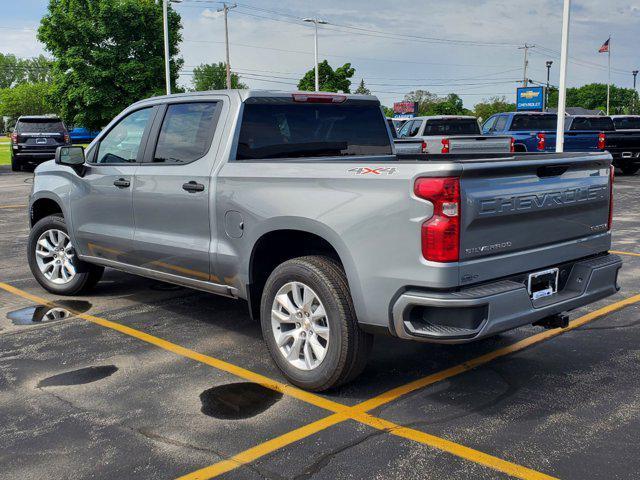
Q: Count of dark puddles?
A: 3